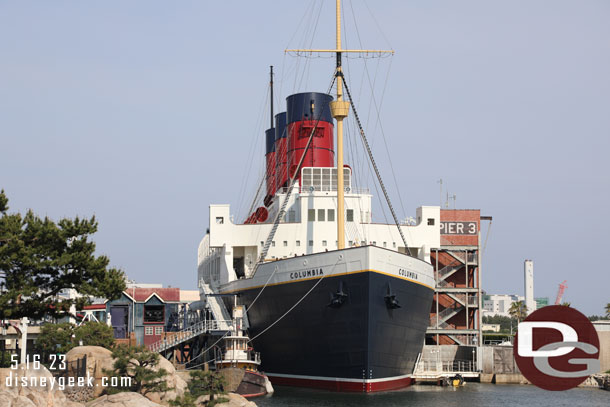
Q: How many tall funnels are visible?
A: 3